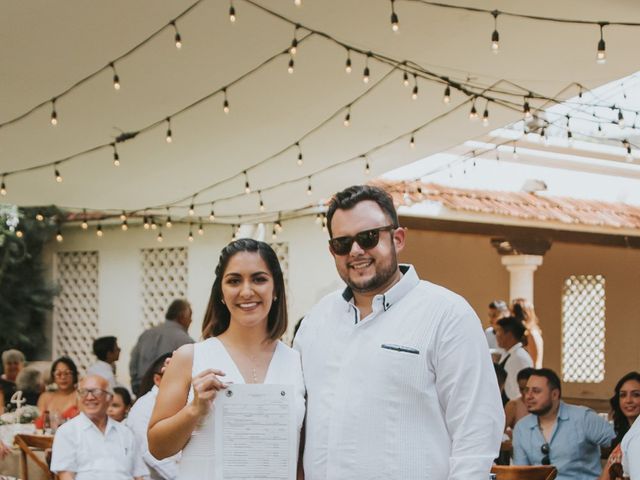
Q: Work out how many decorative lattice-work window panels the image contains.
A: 4